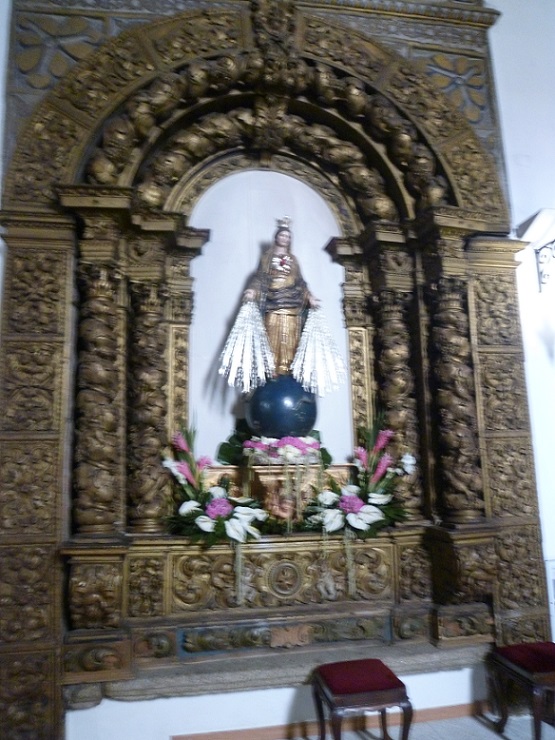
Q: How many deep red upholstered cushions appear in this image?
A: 2